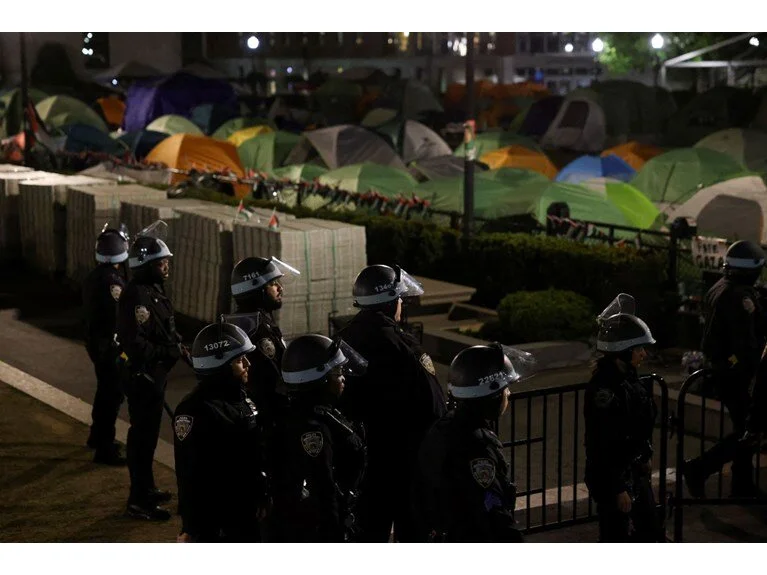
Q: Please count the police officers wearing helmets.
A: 9